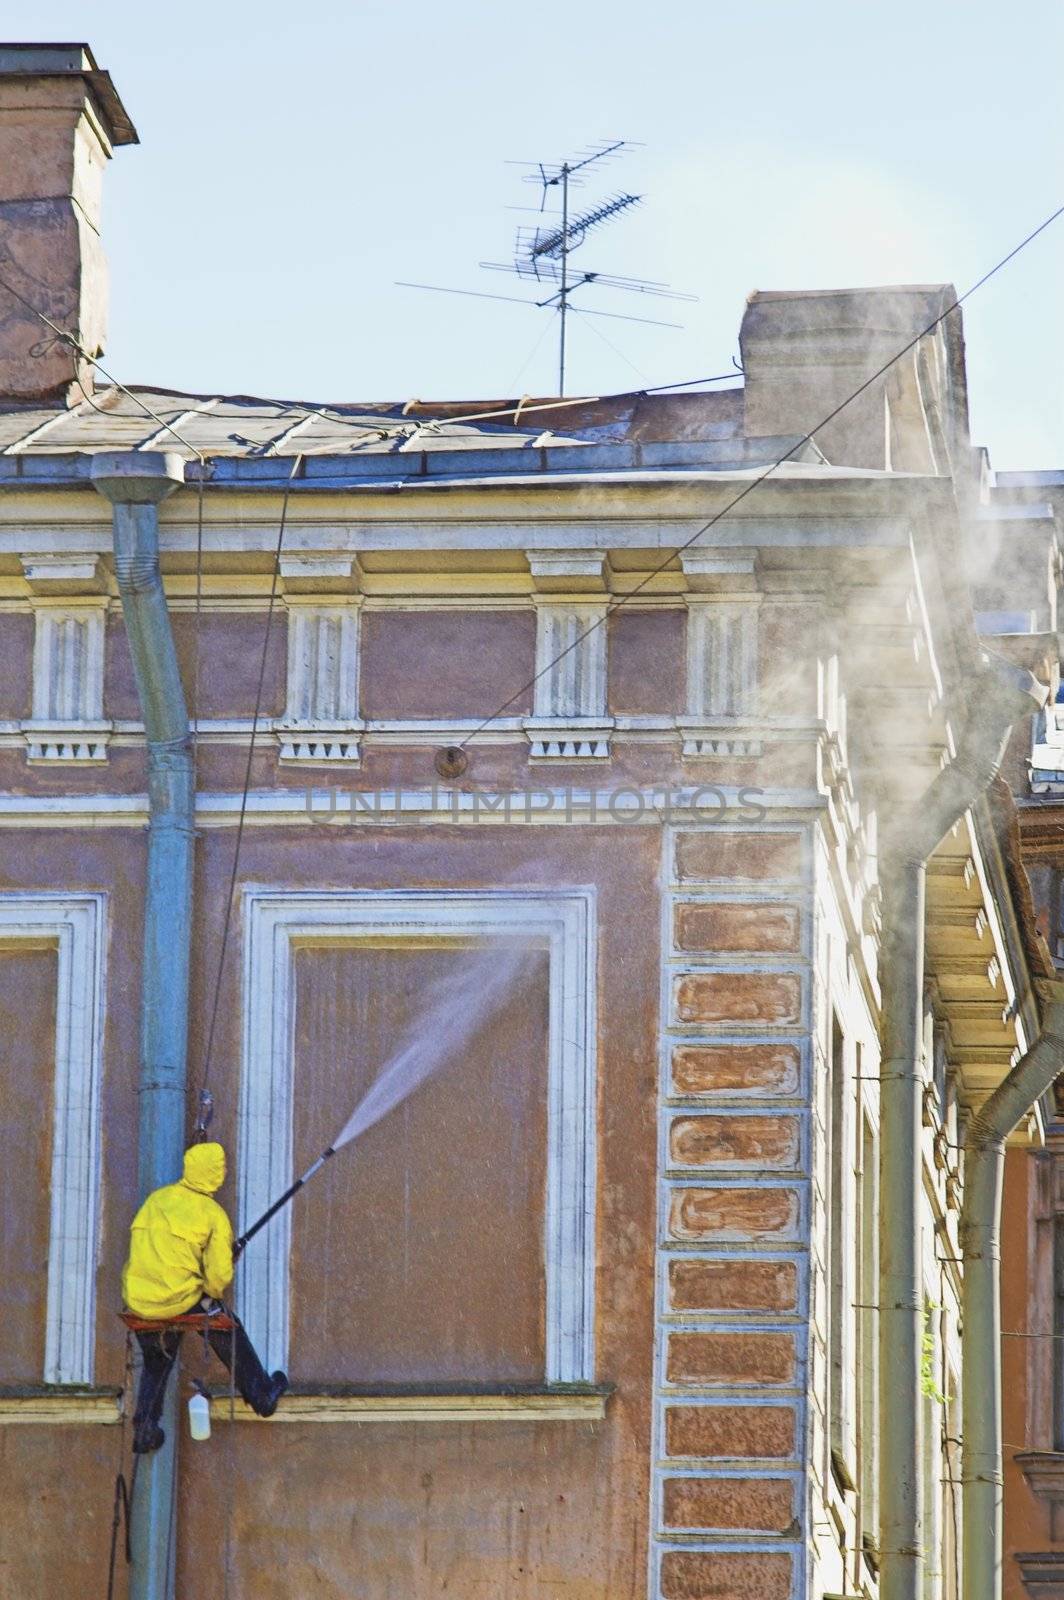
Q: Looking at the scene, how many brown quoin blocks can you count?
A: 11